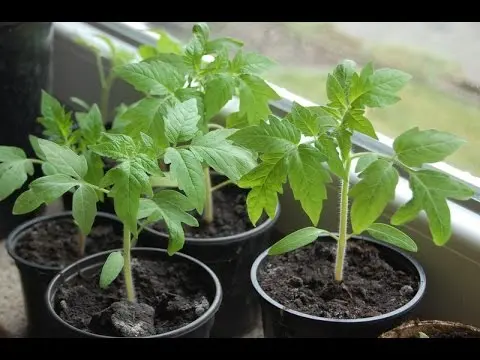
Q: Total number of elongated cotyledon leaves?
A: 3